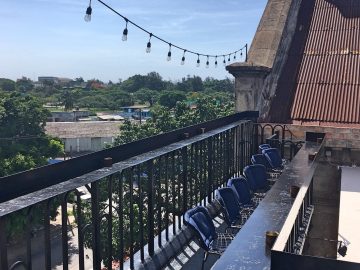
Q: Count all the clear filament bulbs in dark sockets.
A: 12